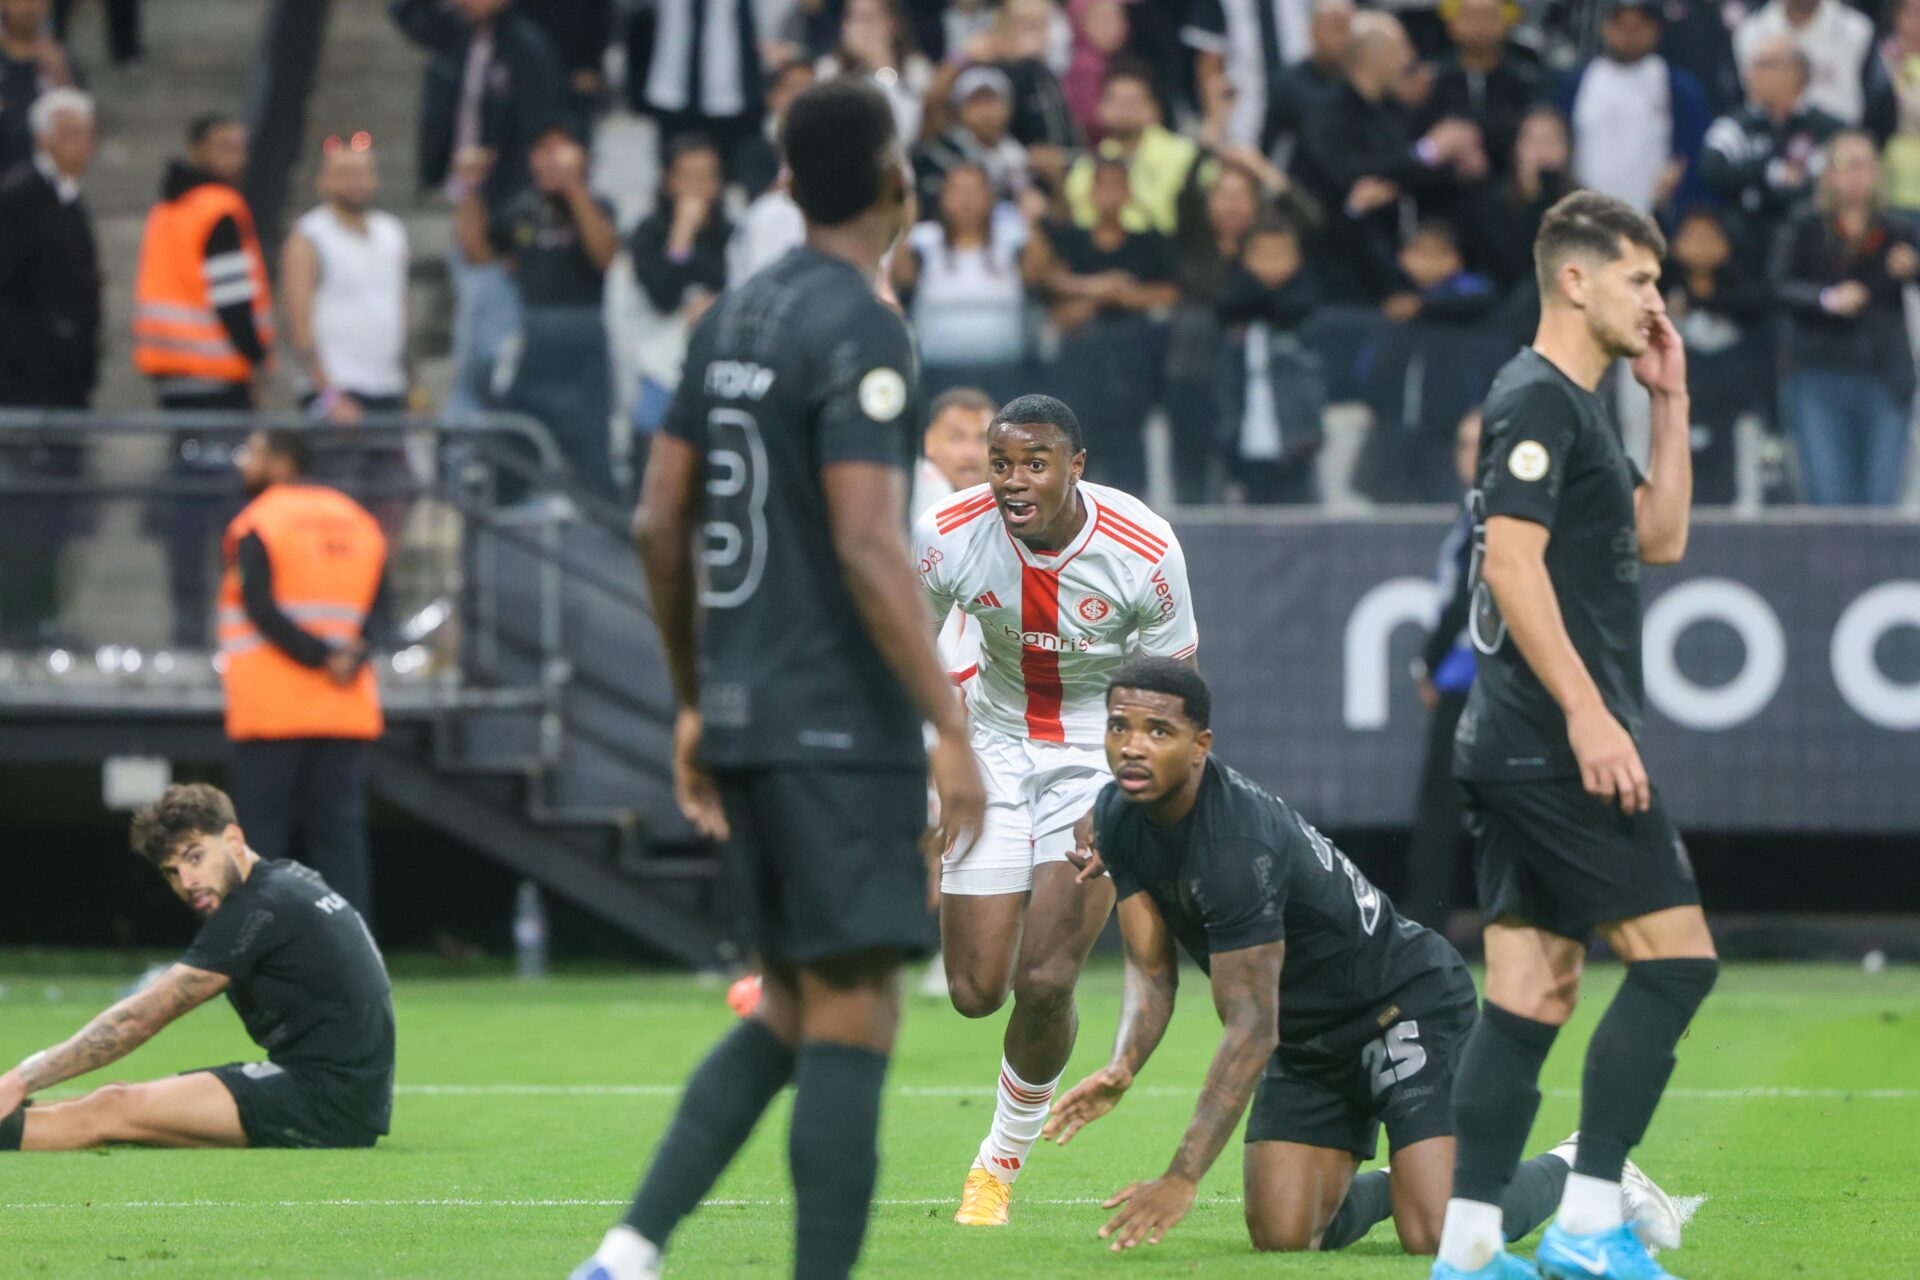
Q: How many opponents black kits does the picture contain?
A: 4